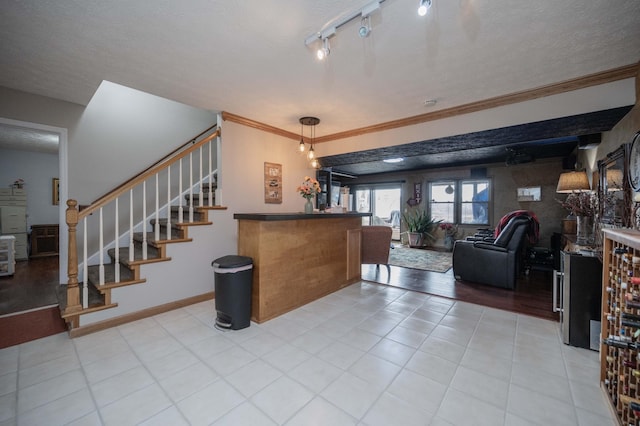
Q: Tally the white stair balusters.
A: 11